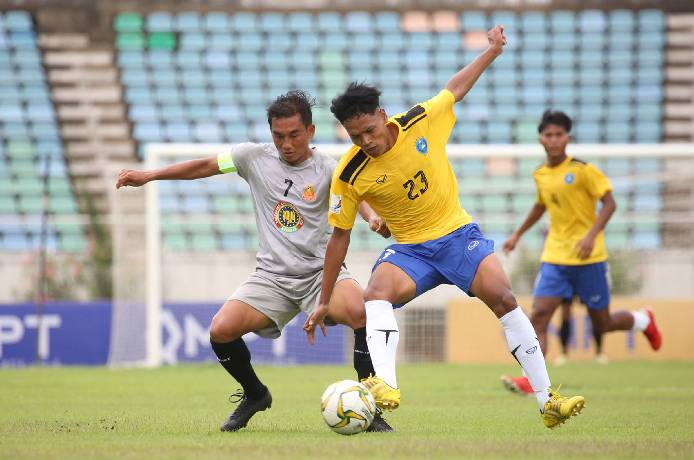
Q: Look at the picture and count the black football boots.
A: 2